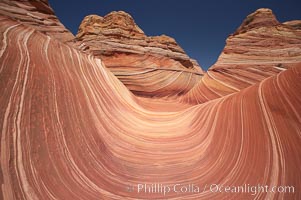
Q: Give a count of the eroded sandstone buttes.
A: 3